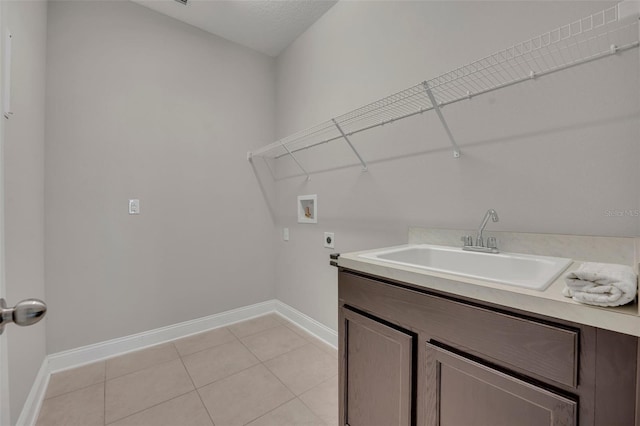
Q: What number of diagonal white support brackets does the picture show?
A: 3